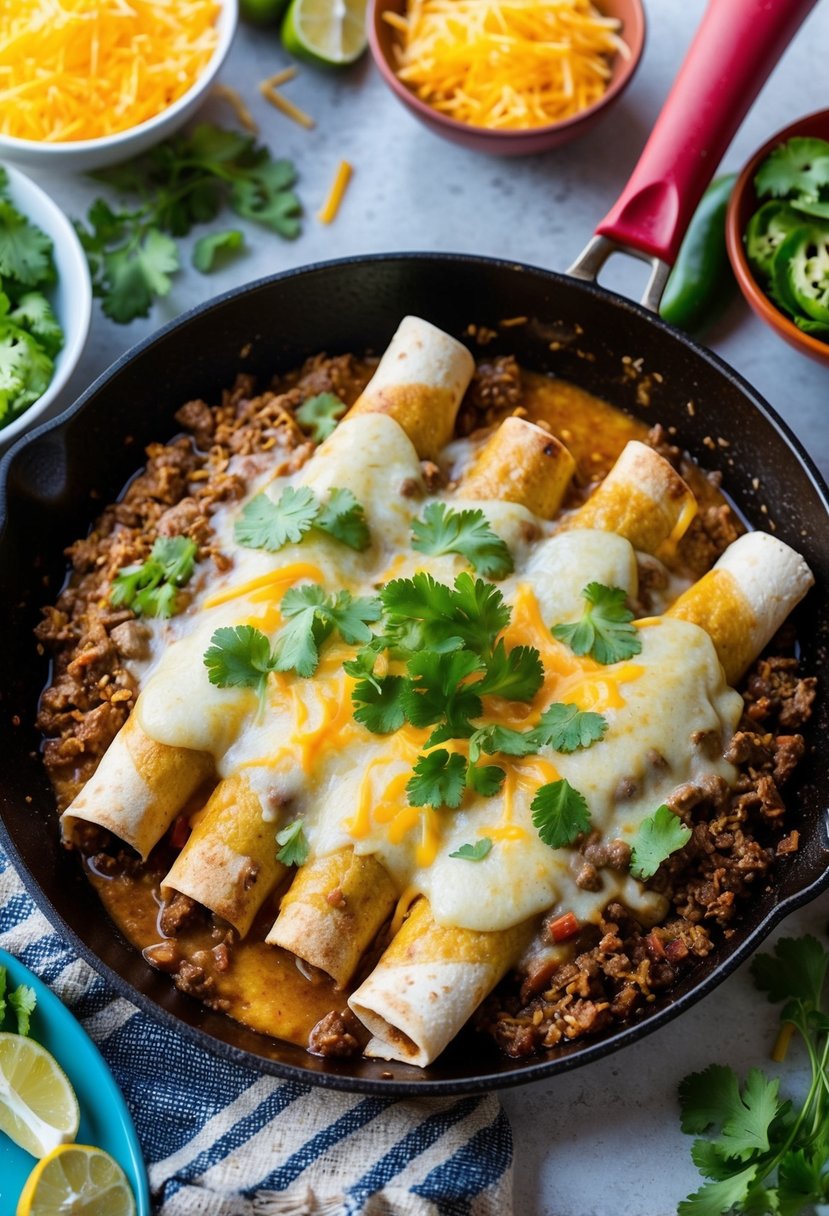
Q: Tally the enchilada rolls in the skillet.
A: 4